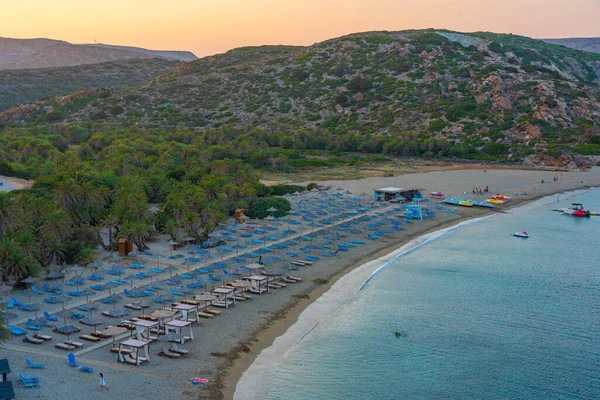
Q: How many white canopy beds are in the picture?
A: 6